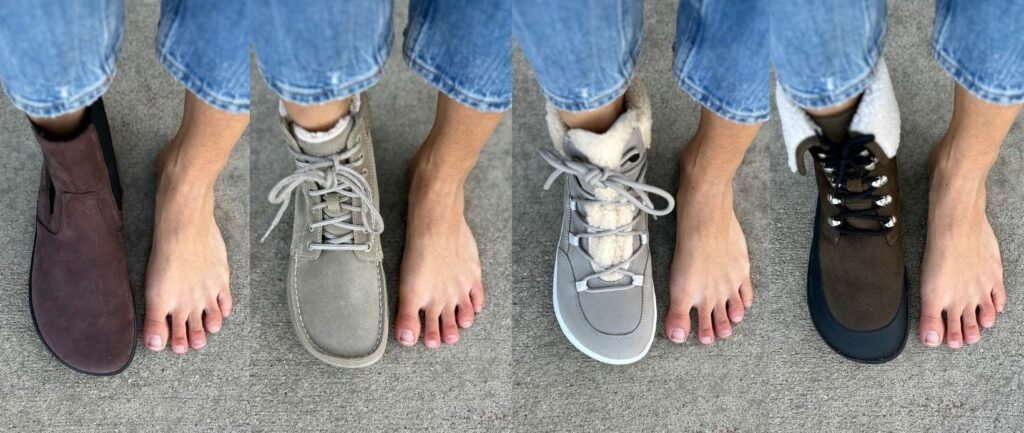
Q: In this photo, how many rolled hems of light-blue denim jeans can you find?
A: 8